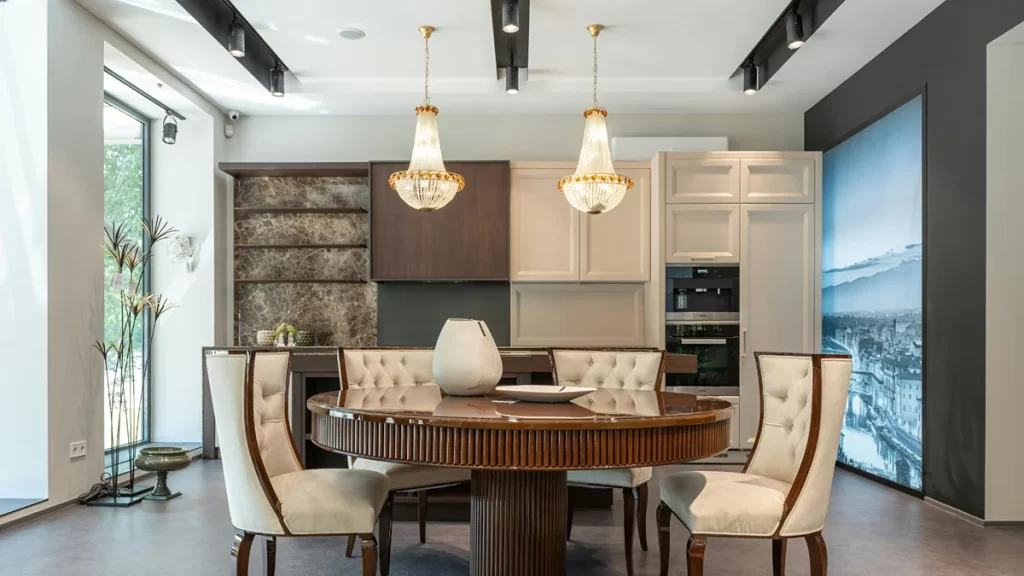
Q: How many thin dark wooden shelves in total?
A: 3